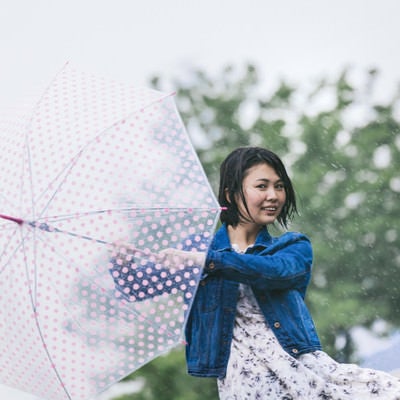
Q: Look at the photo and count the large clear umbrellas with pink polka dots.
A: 1